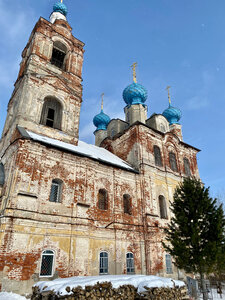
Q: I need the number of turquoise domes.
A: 4